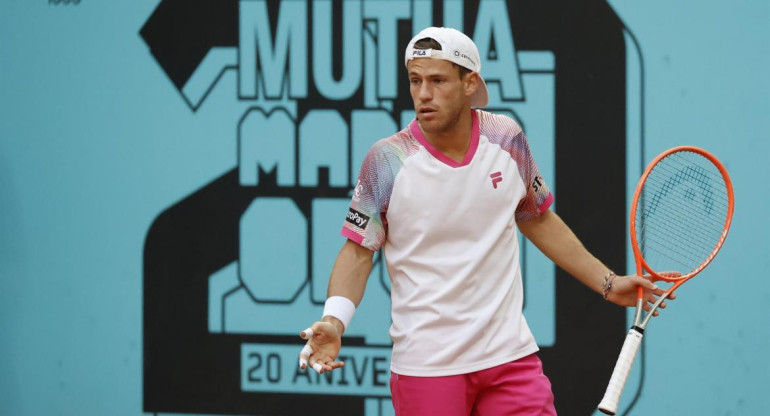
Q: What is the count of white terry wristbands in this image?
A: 1